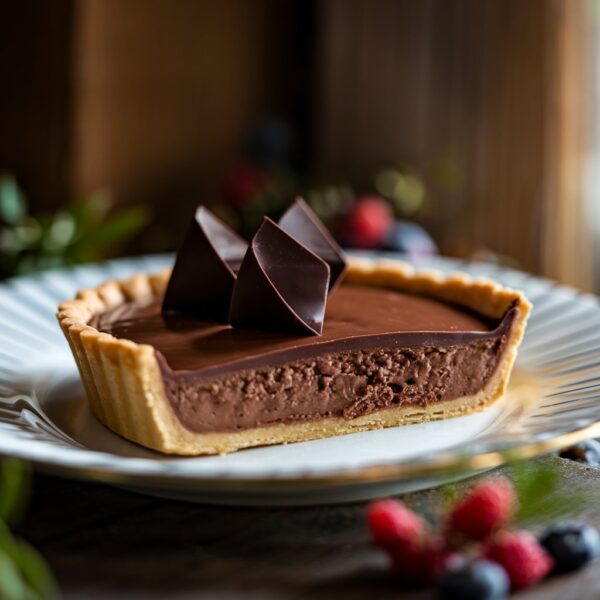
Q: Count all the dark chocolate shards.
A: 3